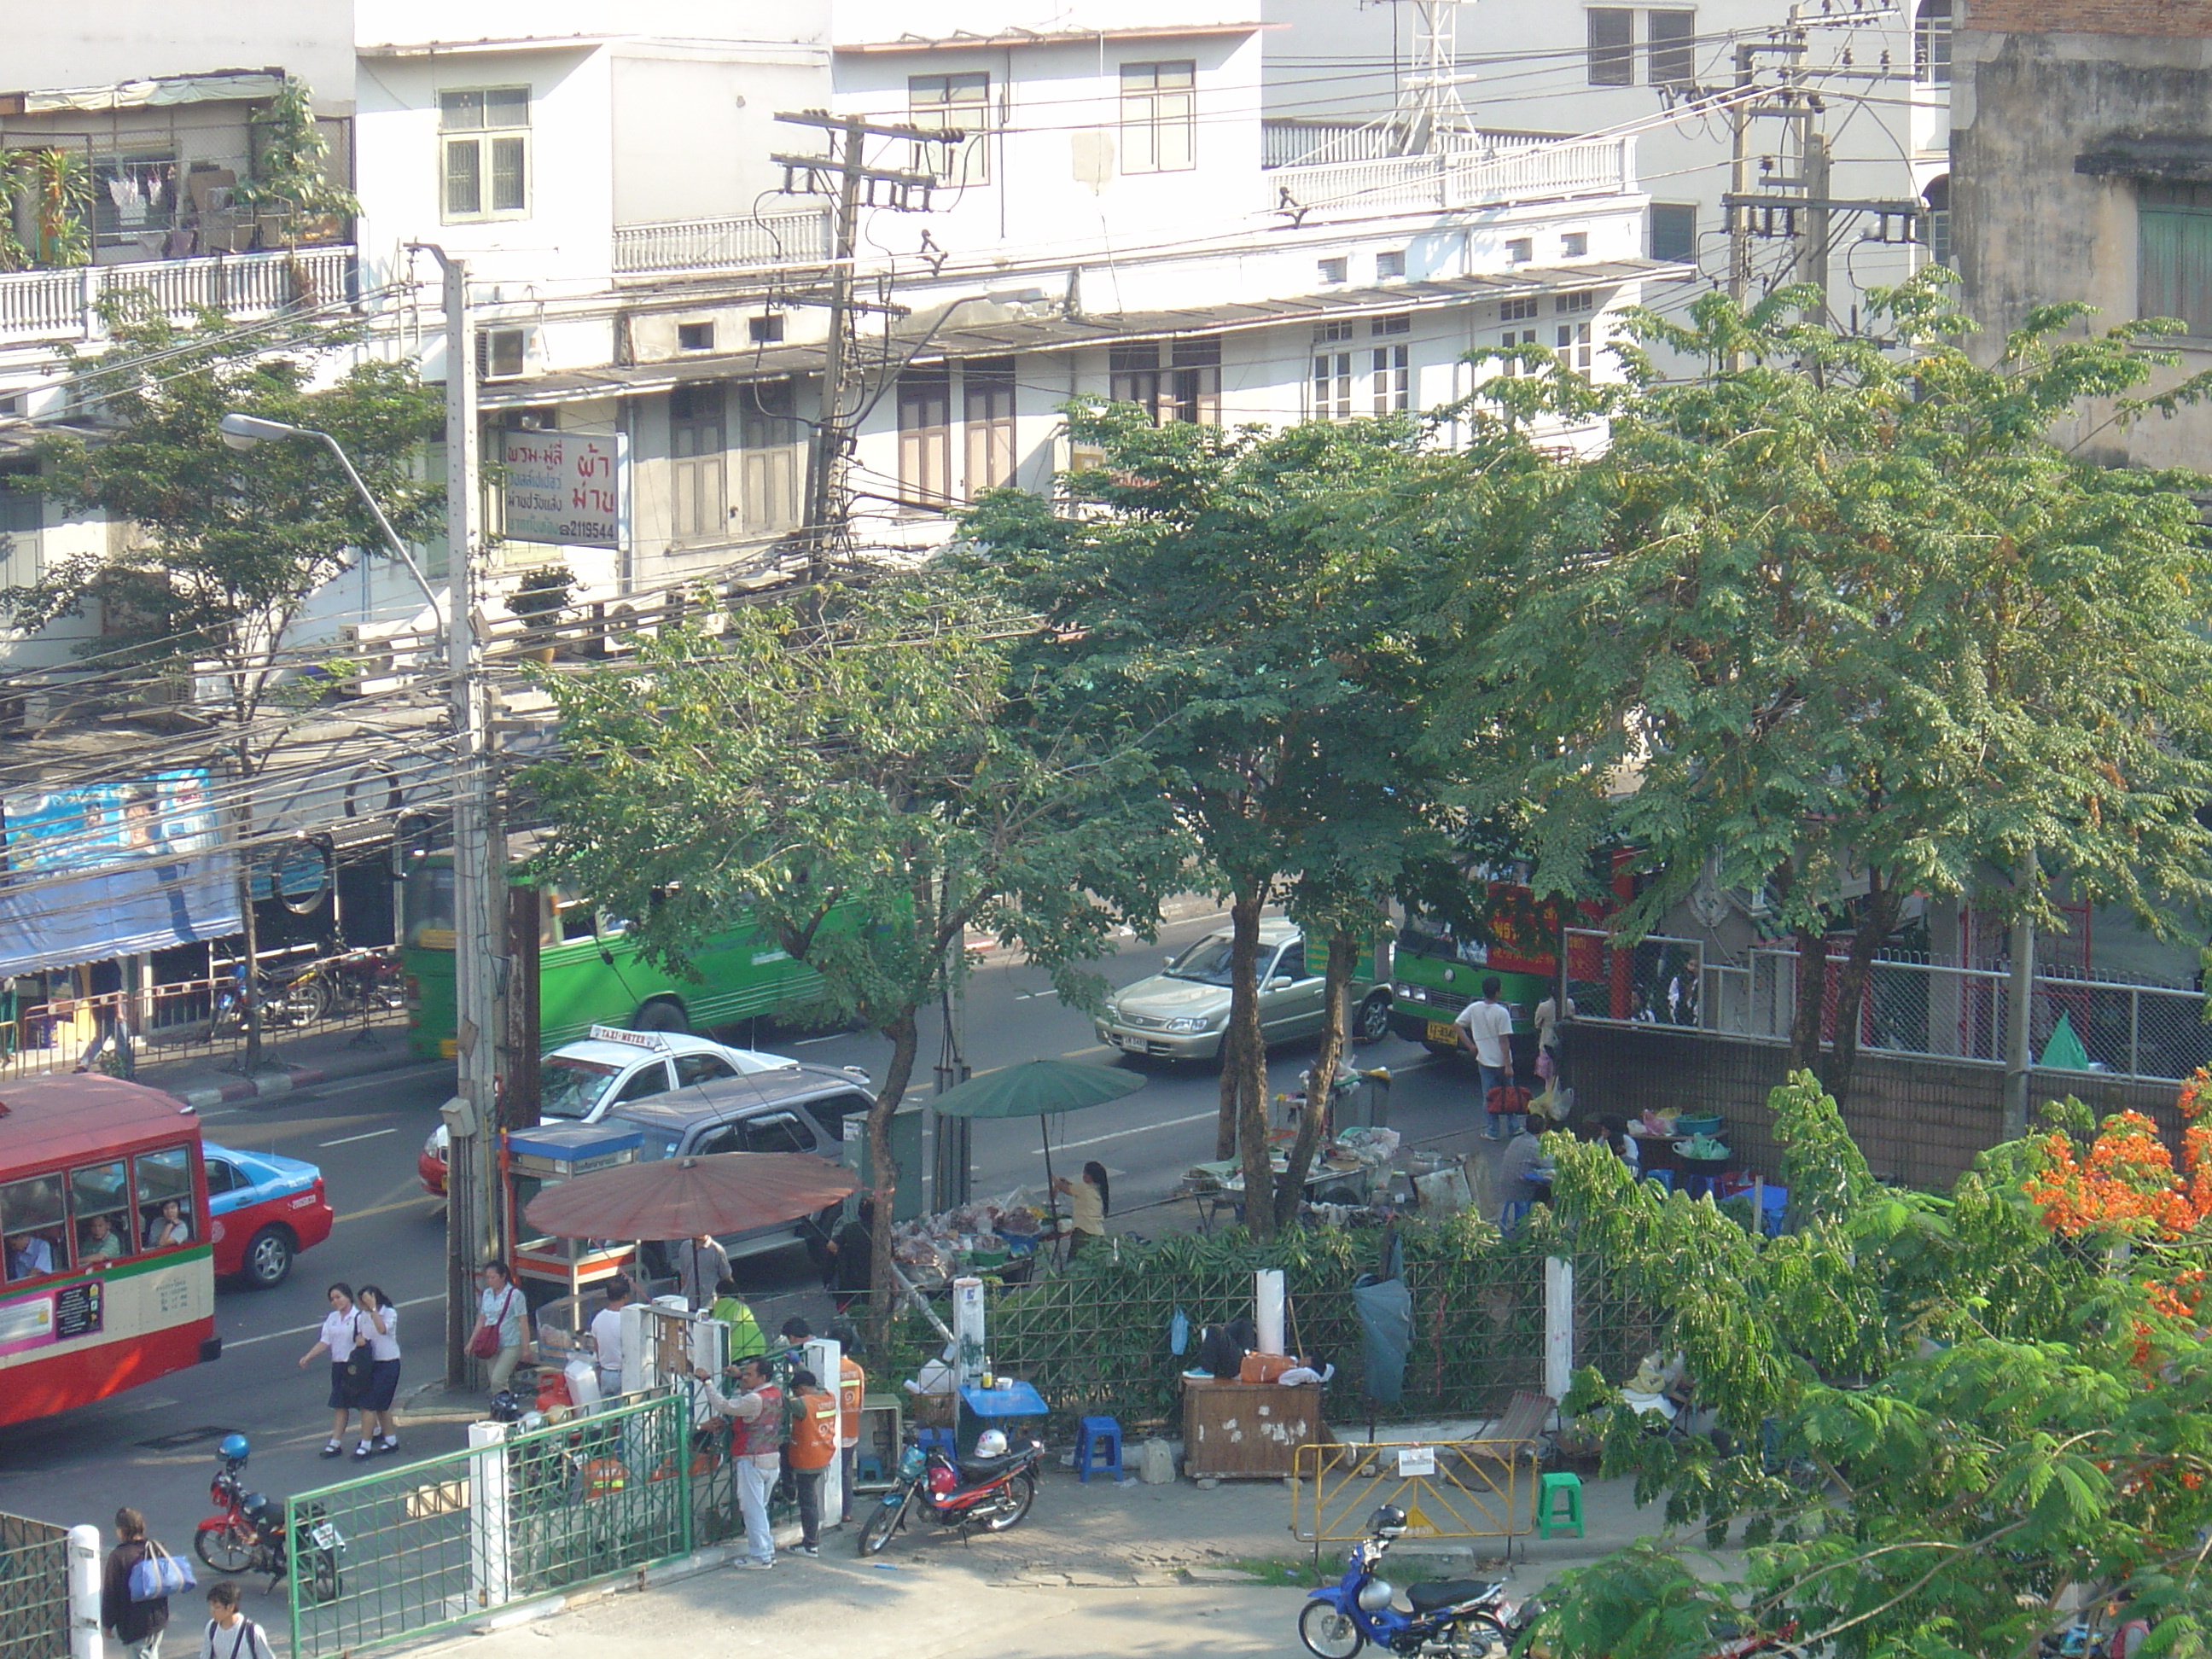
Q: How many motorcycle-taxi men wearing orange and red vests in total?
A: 3